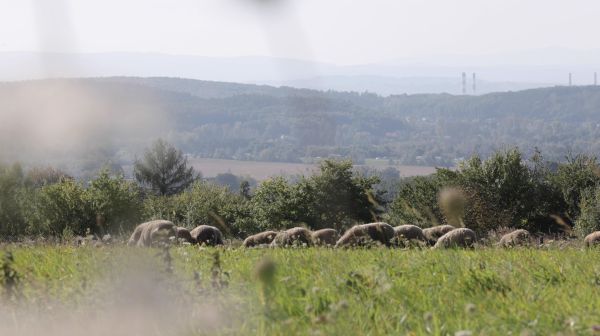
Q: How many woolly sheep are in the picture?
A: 12